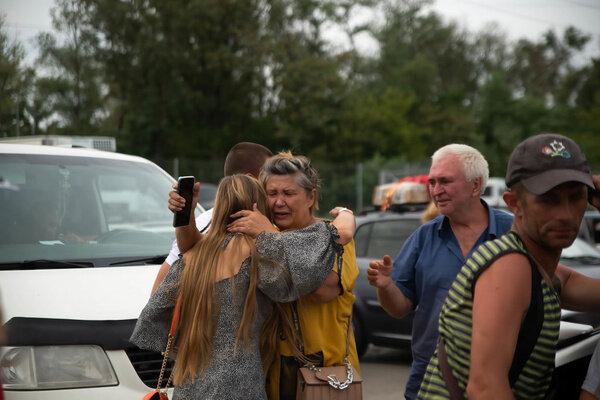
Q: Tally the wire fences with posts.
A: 1